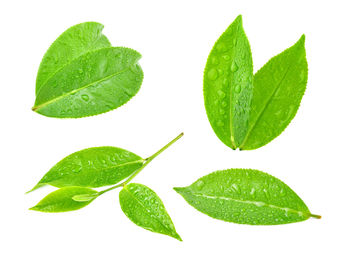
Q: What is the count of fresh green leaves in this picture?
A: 8